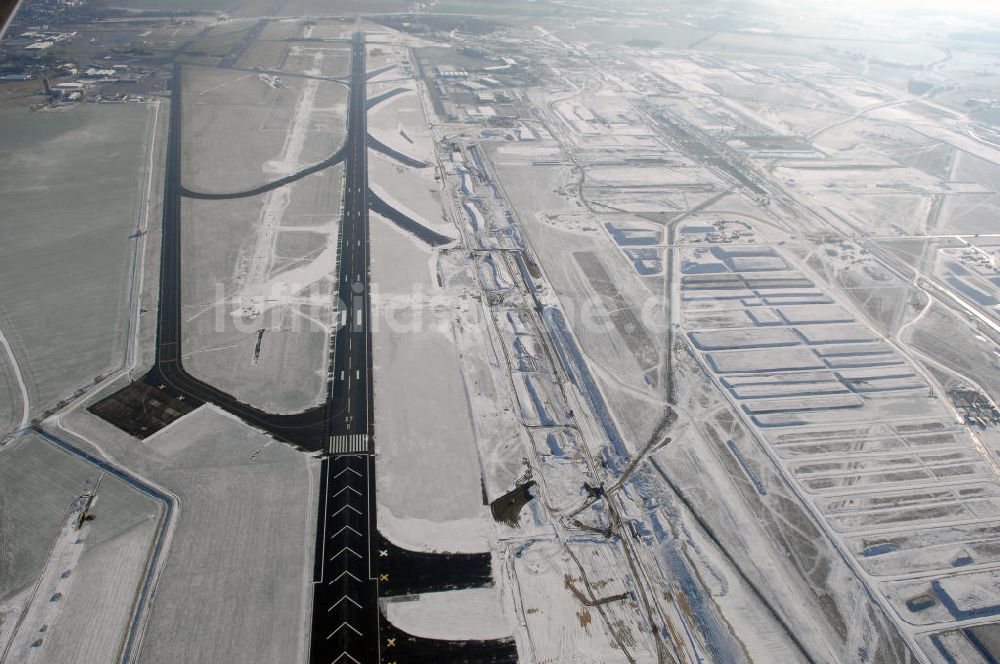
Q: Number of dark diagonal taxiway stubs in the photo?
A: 4